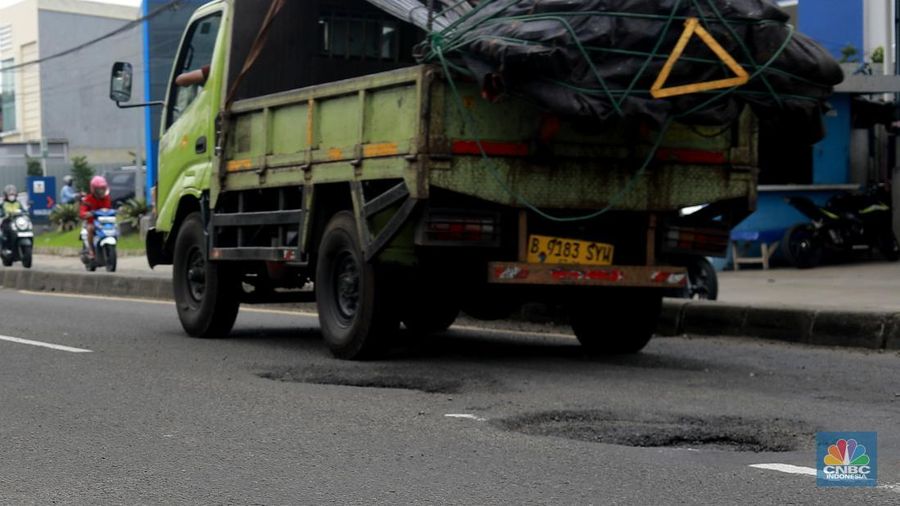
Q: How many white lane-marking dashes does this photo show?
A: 3